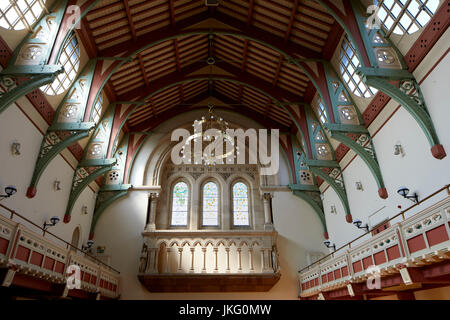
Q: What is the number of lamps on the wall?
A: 6